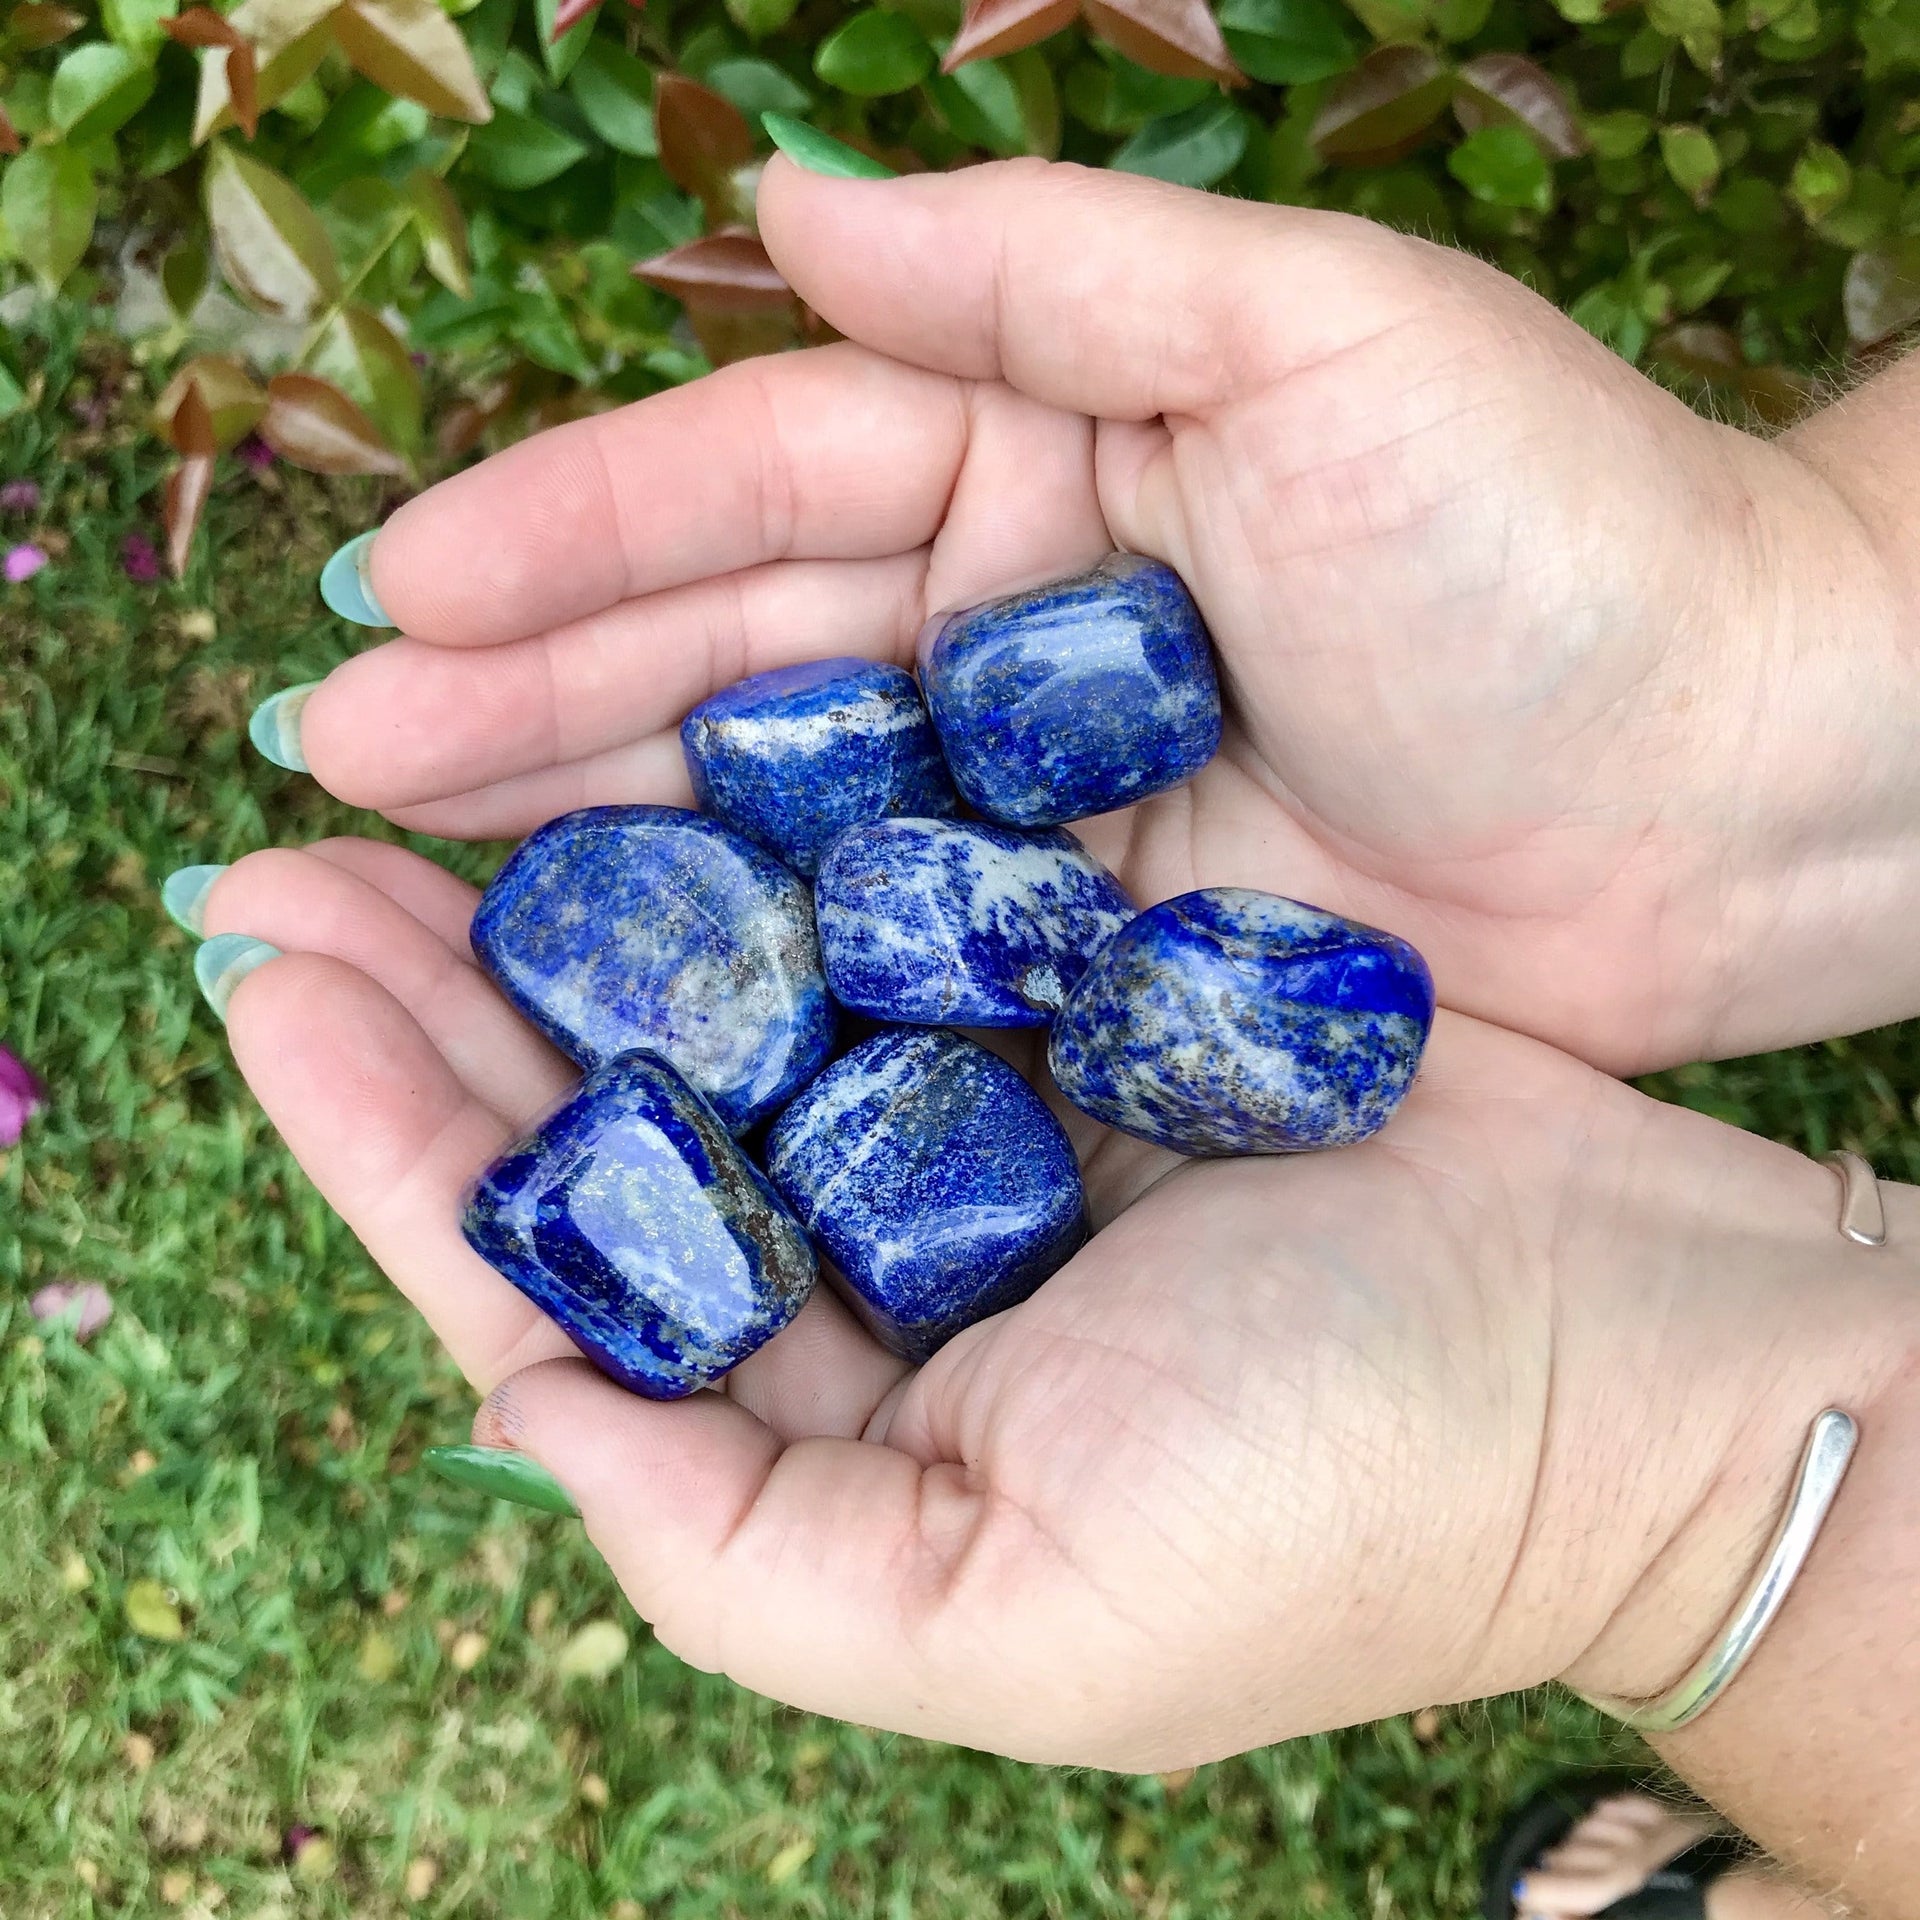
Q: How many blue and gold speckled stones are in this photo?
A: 7